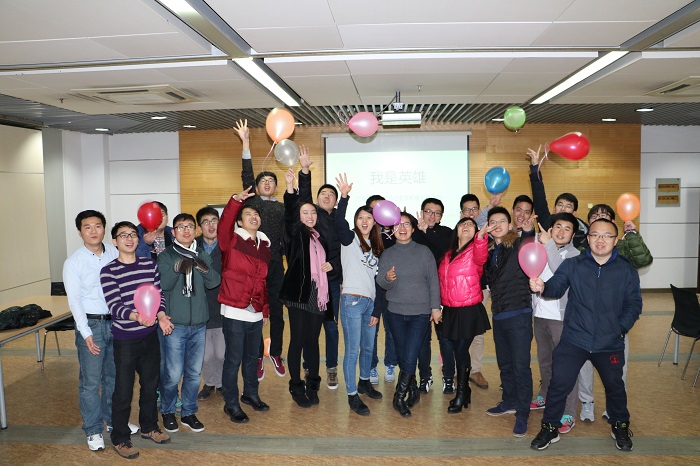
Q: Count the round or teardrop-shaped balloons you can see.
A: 11